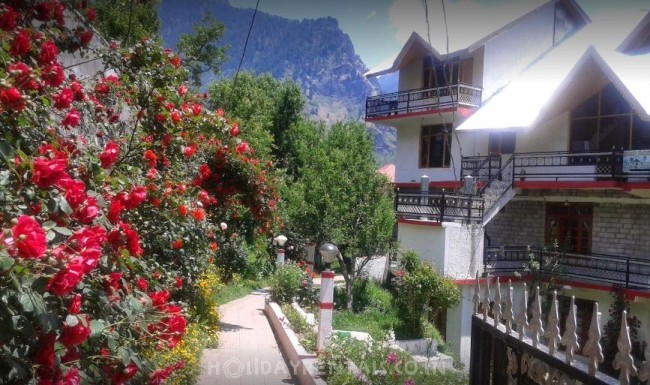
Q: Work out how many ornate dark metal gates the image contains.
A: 1